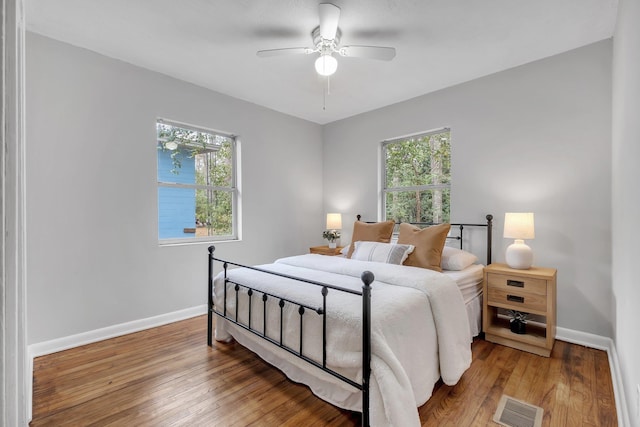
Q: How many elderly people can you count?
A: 0